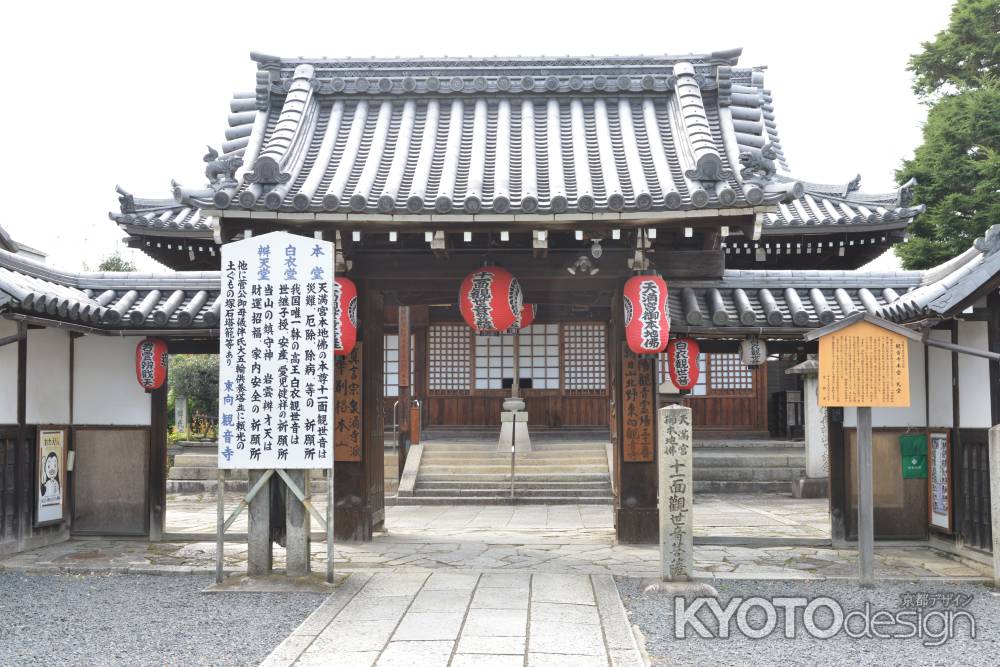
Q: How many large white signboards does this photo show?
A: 1